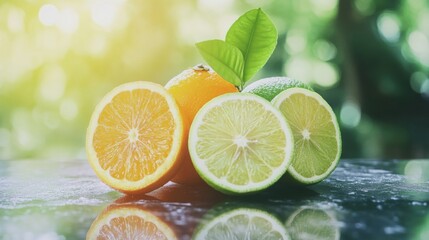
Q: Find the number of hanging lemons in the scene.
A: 0